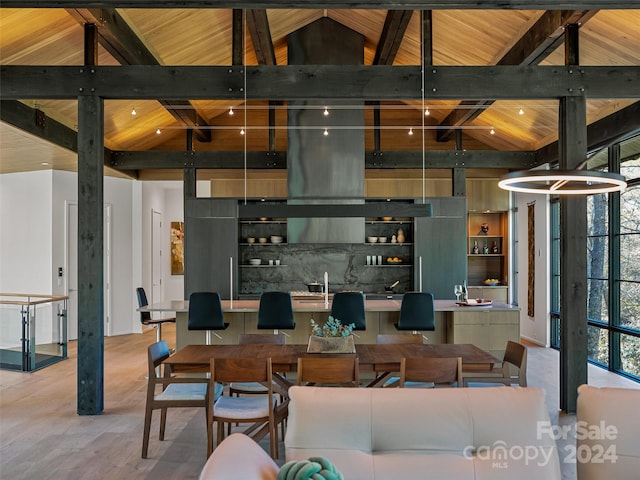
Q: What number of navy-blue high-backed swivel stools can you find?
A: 5